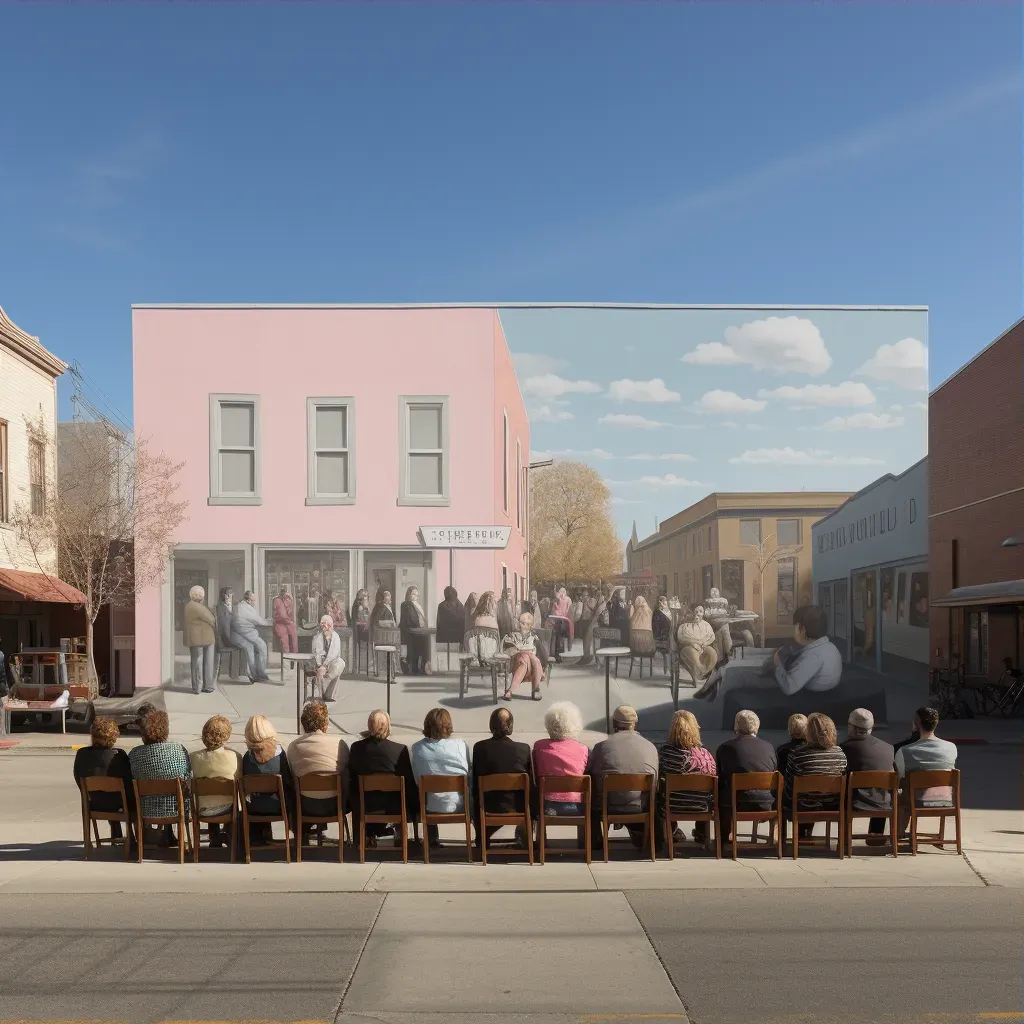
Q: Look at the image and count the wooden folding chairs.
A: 15